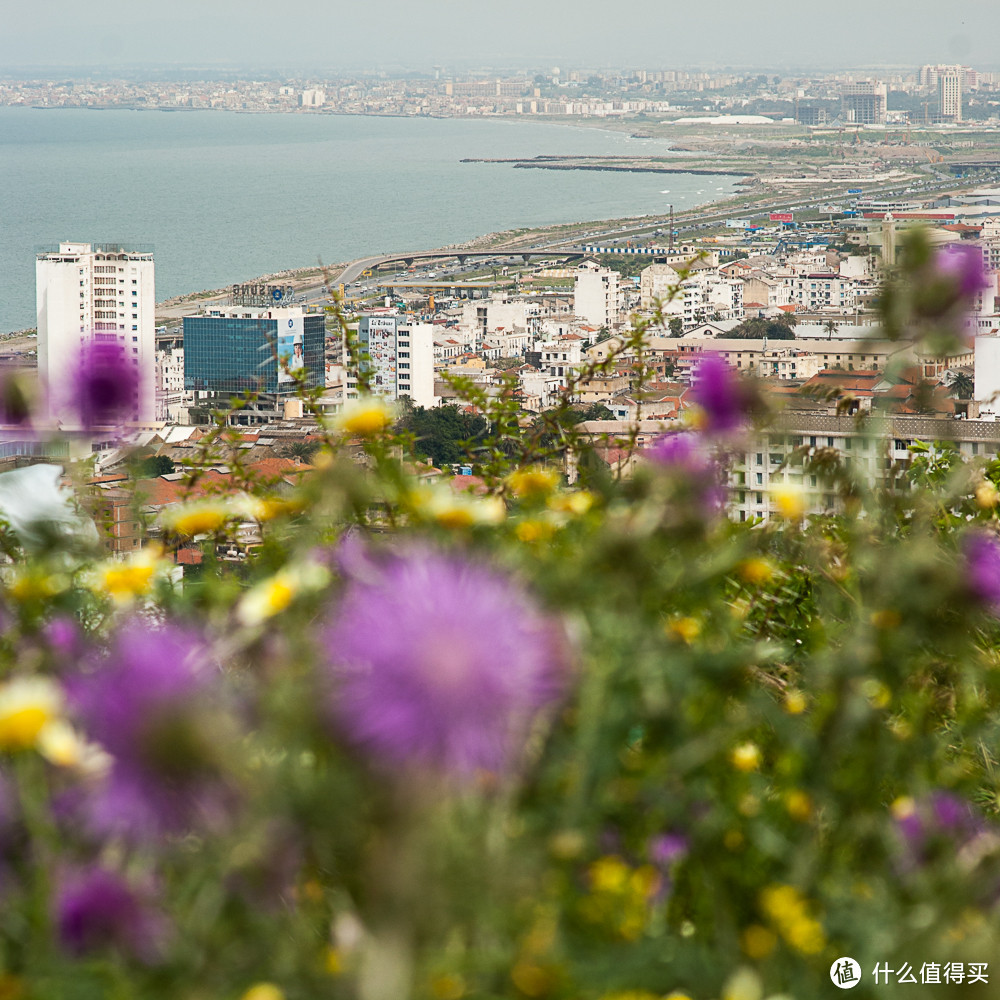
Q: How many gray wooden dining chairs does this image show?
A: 0